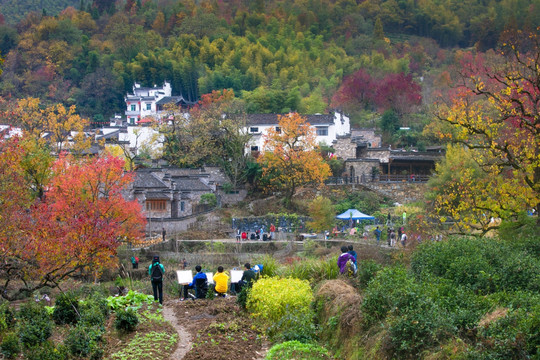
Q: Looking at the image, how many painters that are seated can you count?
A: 3